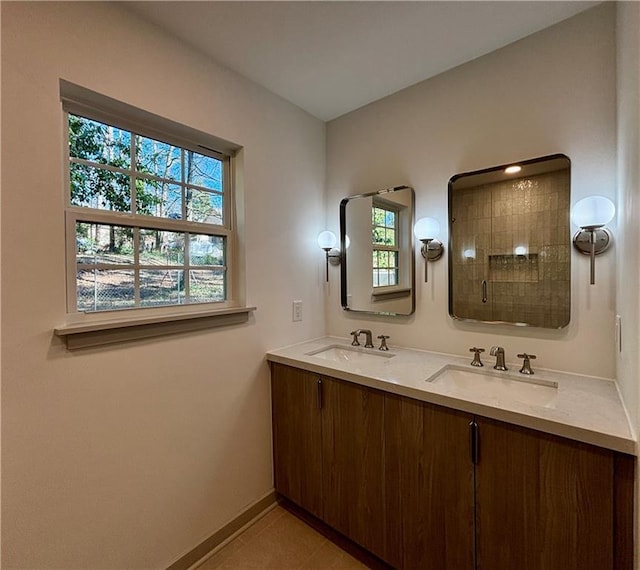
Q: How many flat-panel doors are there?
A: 4